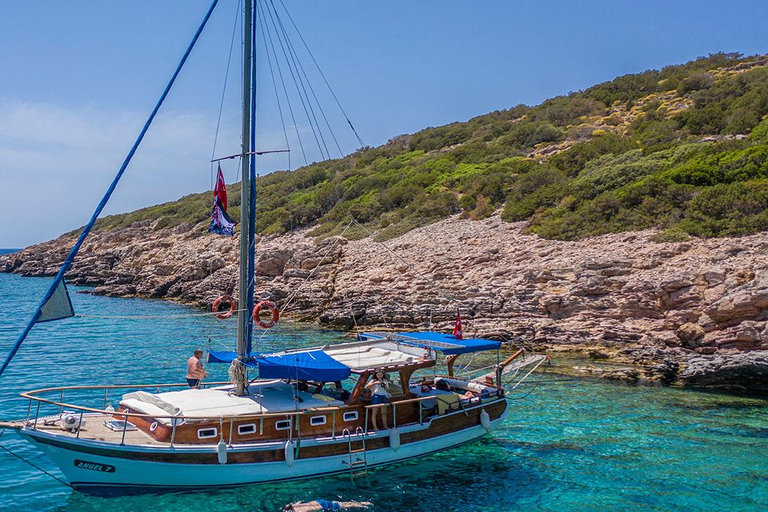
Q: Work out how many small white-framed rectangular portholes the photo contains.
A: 5